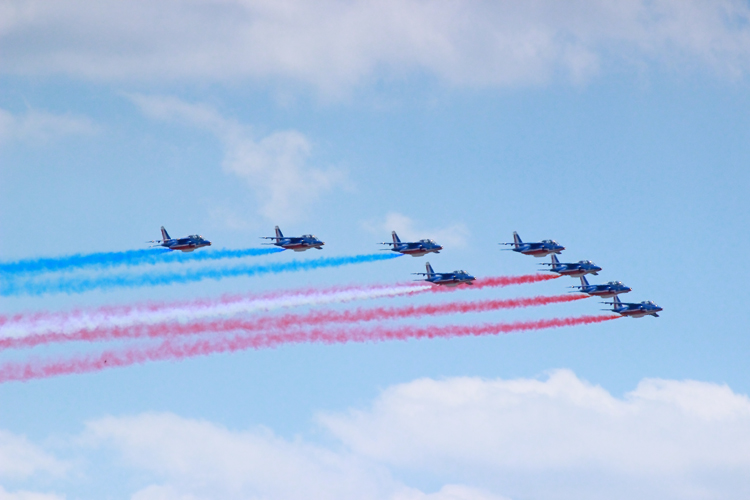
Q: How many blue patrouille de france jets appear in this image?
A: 8